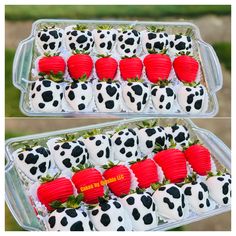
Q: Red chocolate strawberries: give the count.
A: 12